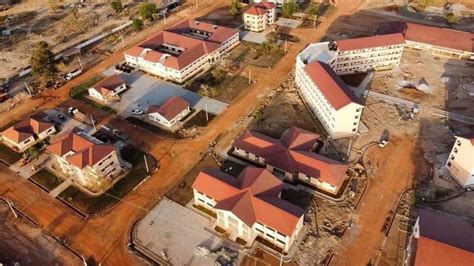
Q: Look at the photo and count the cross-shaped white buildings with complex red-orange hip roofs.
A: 2